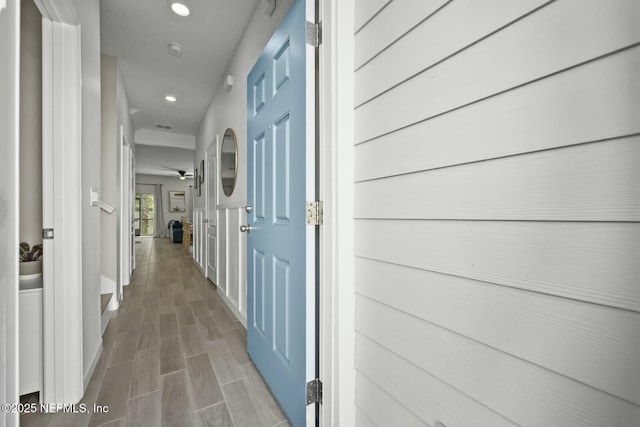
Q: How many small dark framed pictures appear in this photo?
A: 3